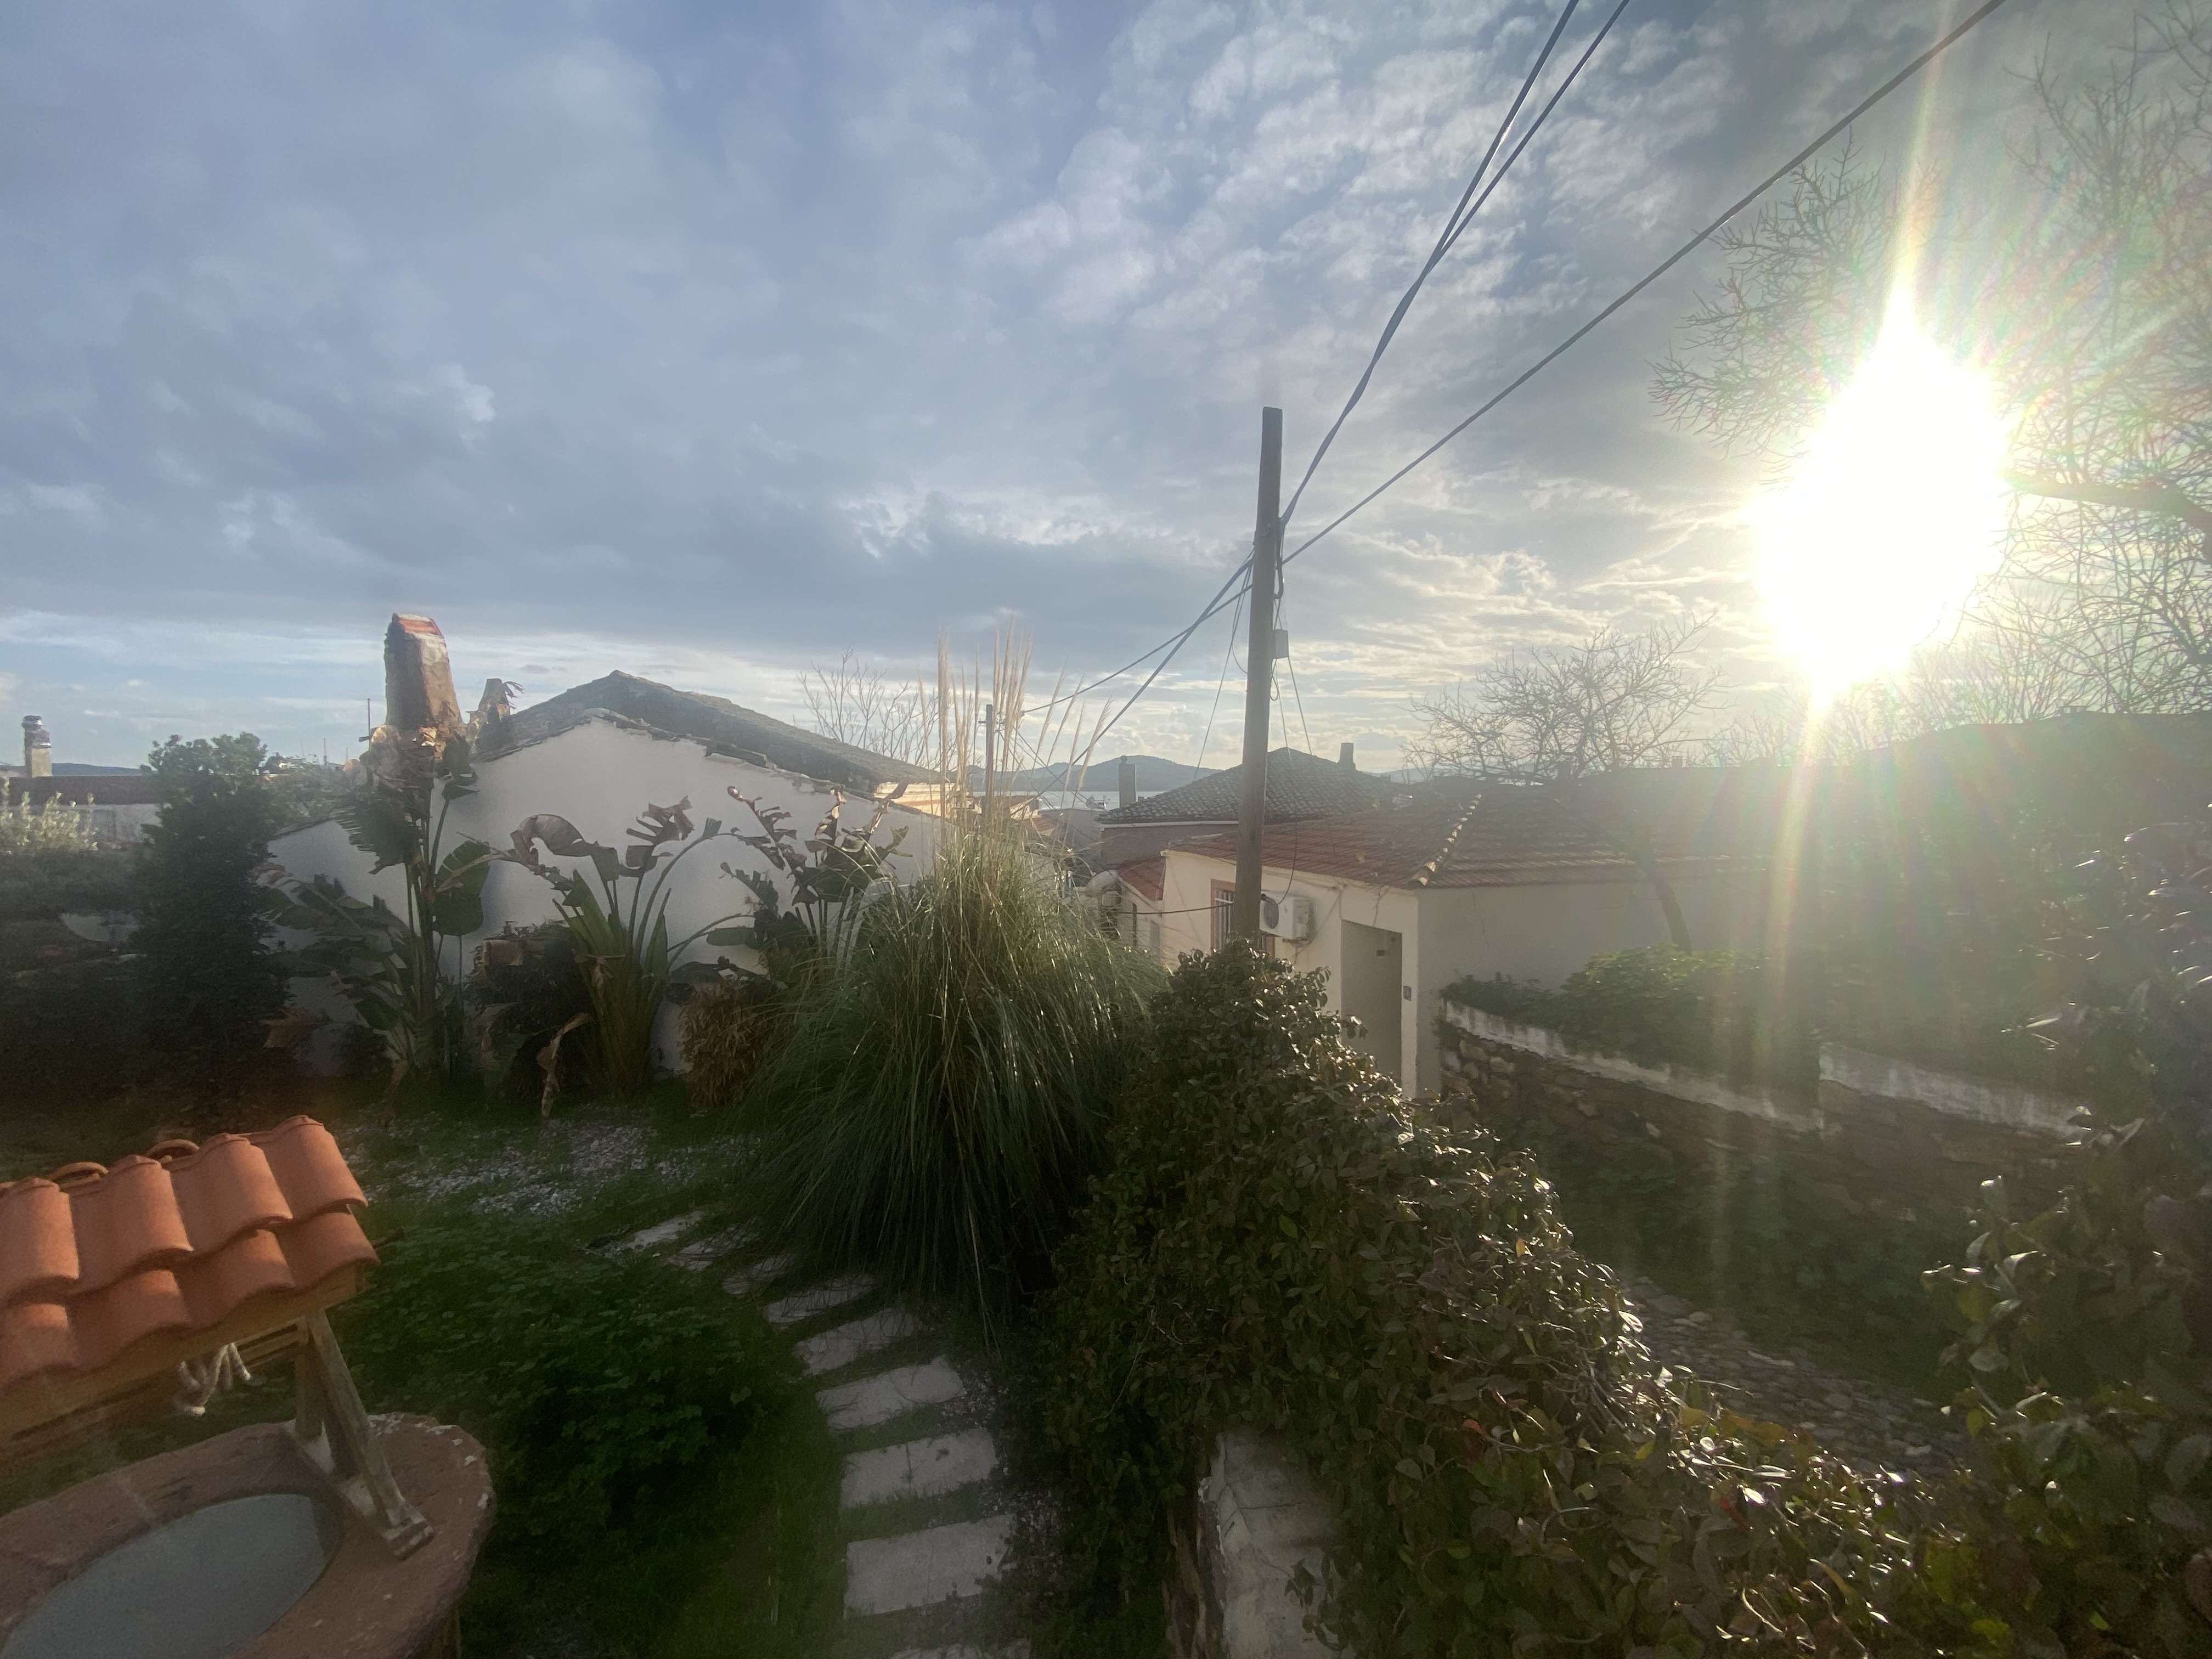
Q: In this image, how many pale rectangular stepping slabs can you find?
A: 9